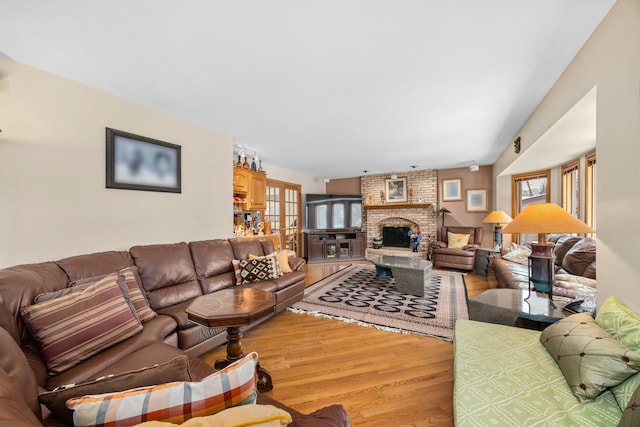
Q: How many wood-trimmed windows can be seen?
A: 3